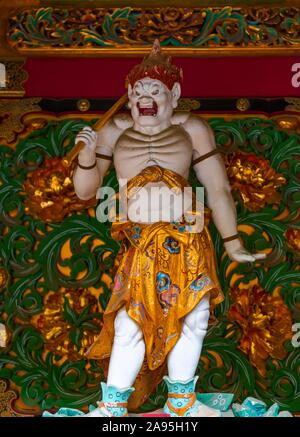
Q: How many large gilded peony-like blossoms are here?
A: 4